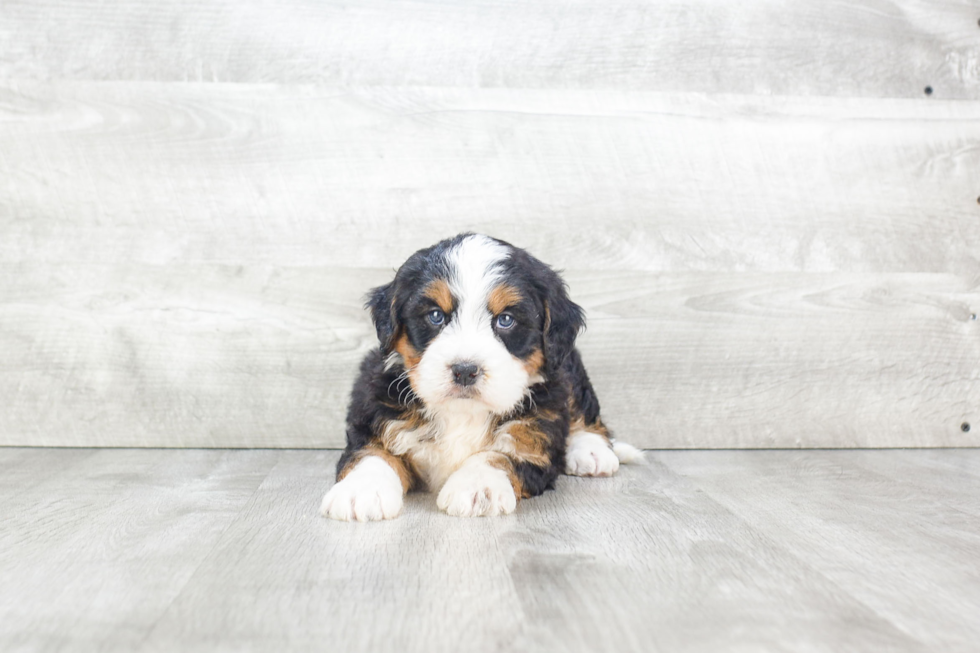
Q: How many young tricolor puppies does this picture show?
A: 1